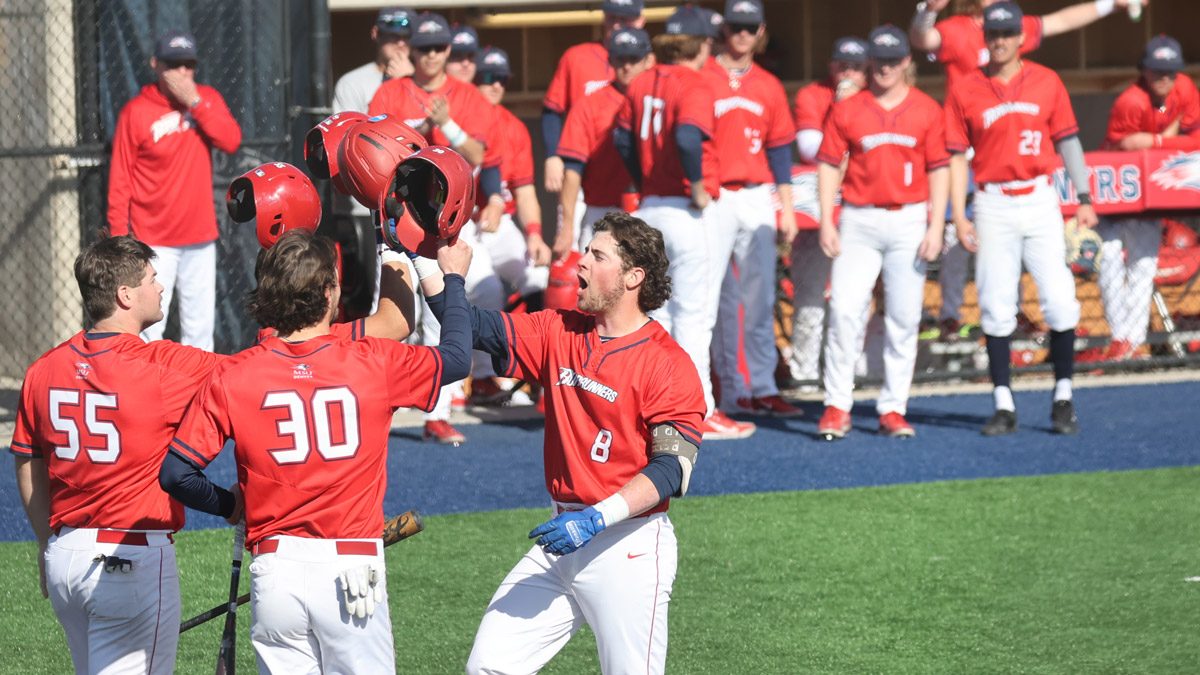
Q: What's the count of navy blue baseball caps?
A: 14